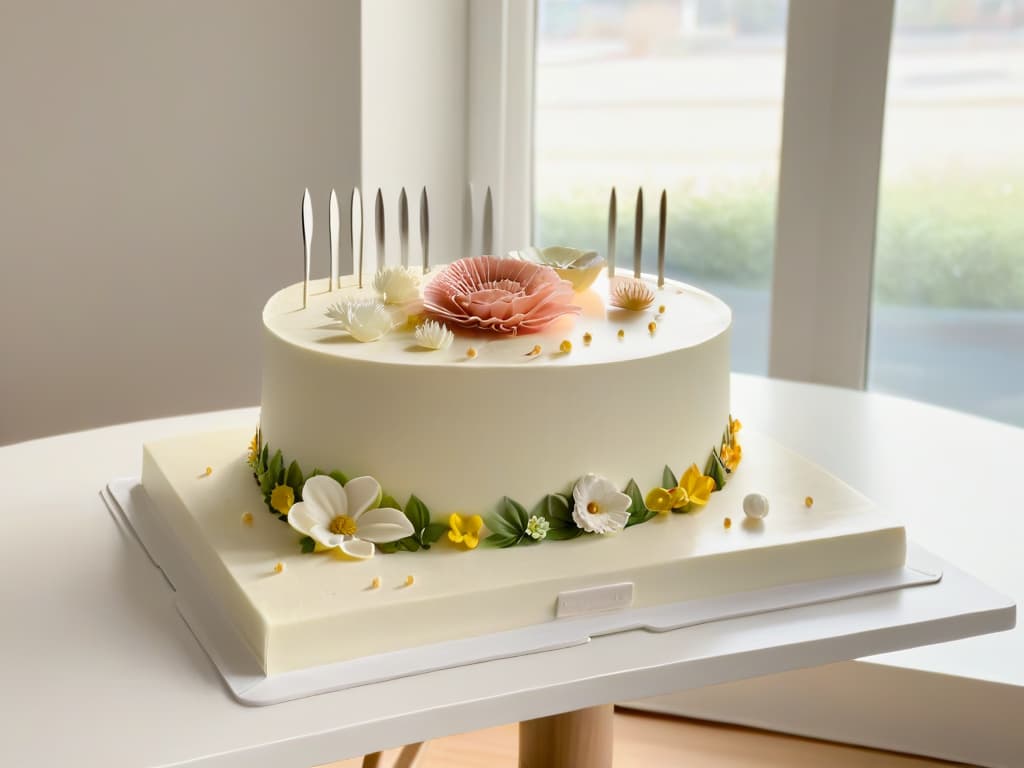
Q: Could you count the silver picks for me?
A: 11